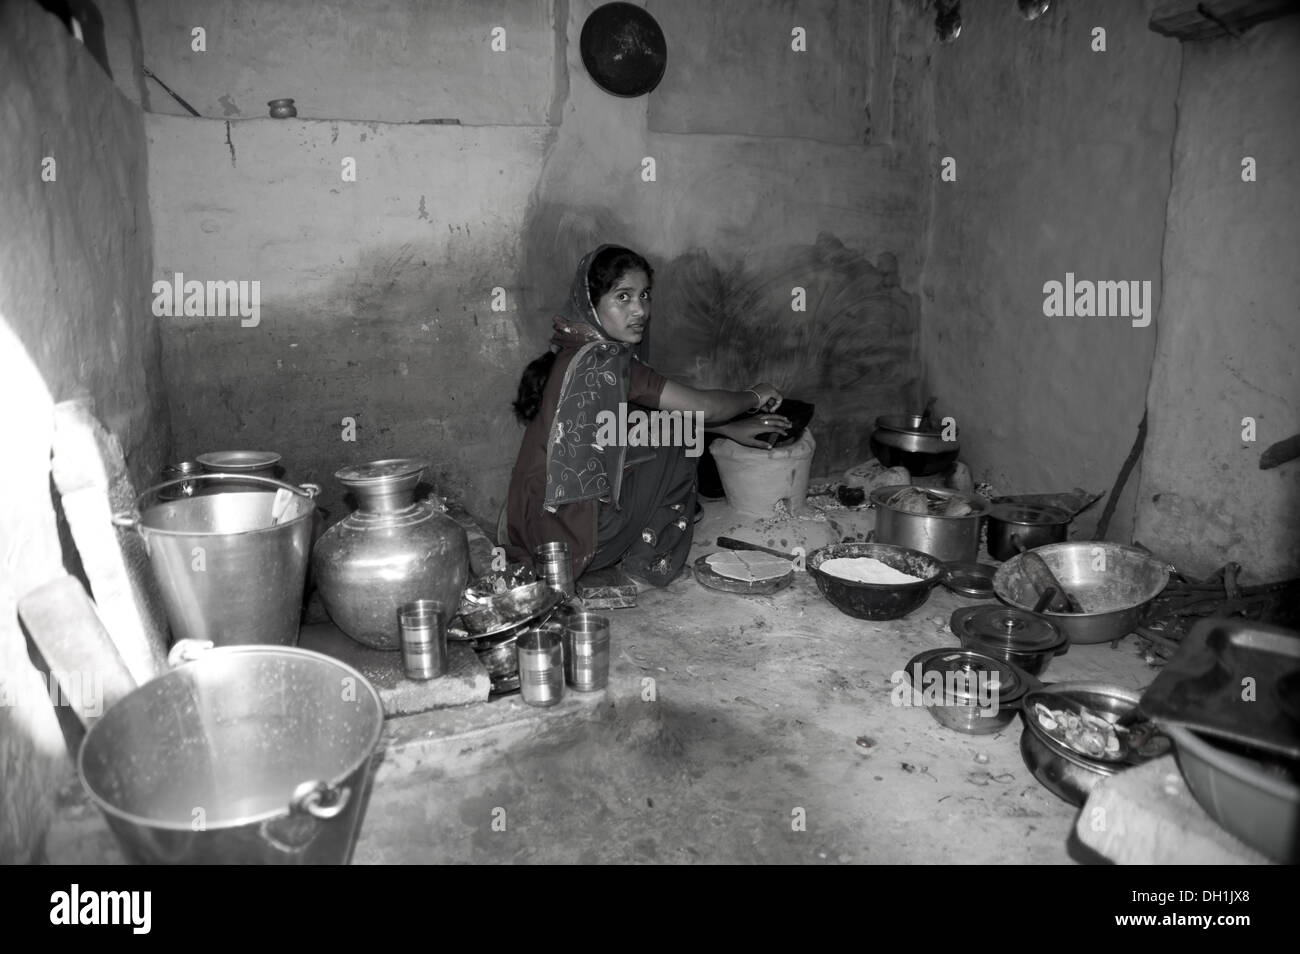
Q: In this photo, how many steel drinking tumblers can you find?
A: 4